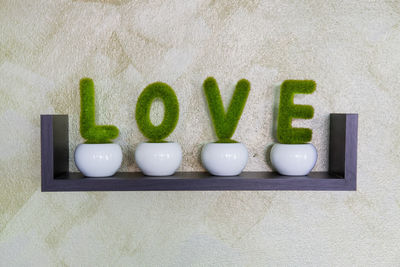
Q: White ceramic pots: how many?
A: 4